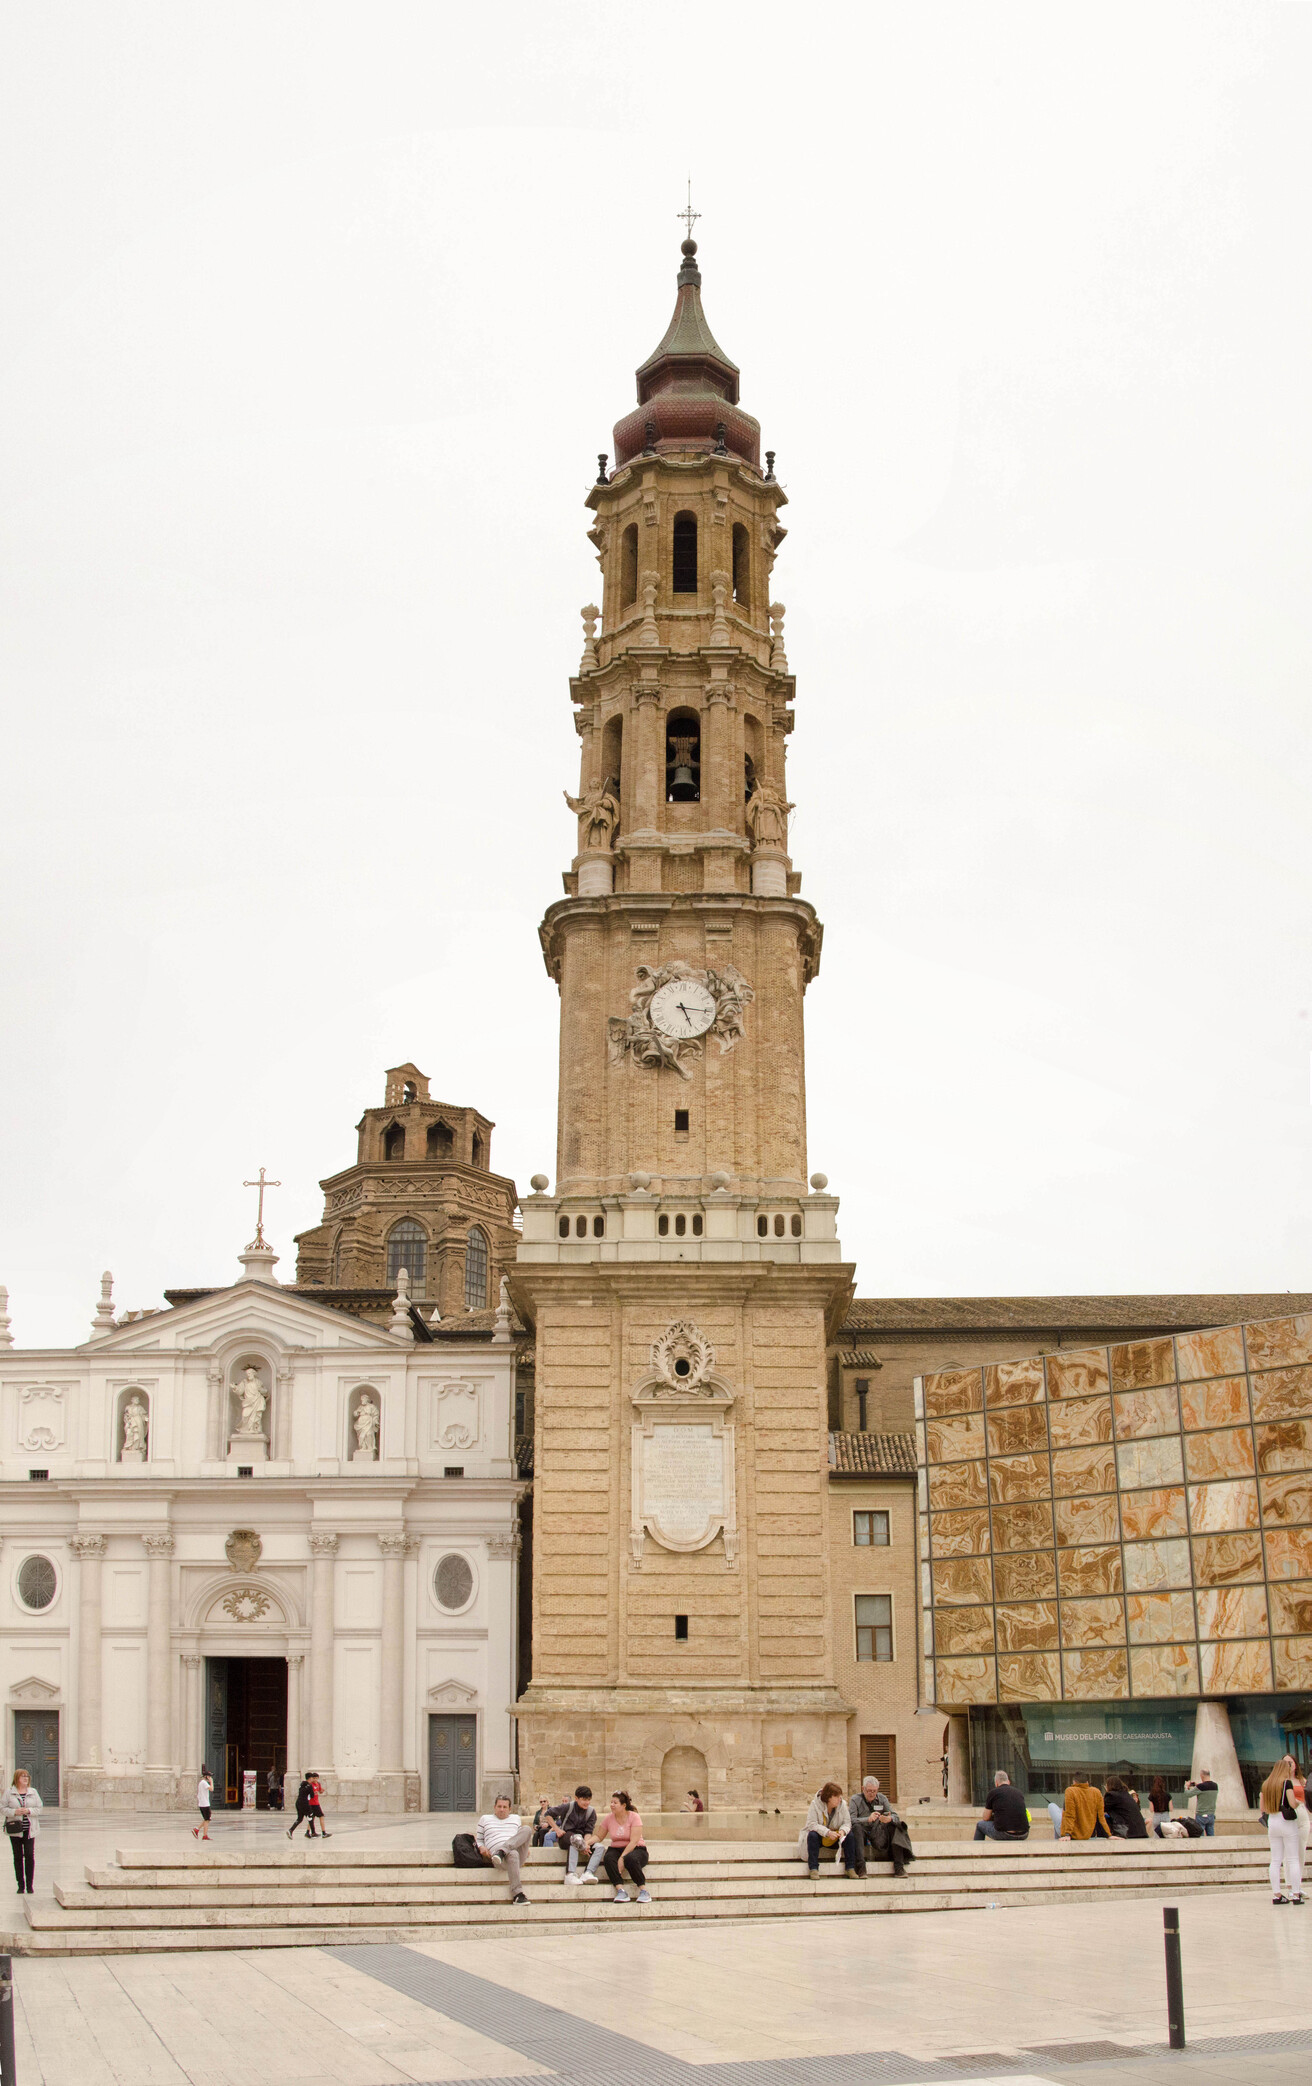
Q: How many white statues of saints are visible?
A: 3